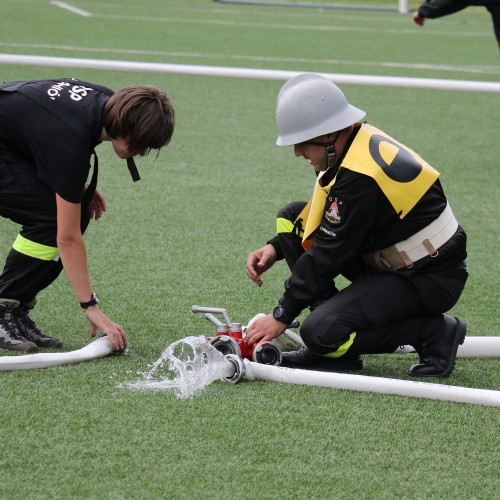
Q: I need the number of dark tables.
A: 0